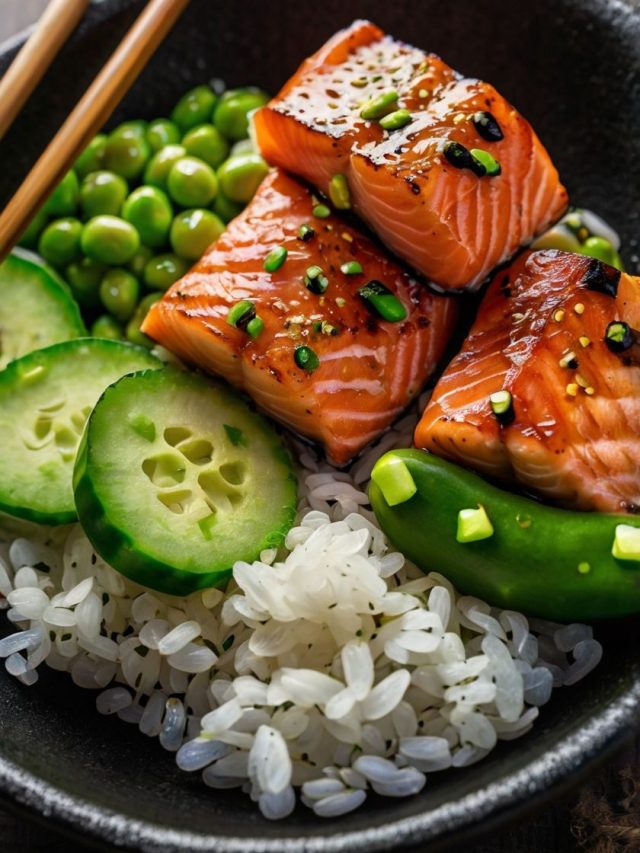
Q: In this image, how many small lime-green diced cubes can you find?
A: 3